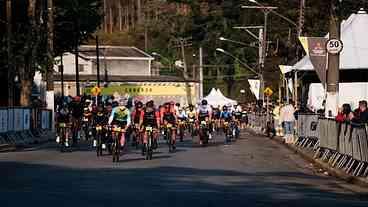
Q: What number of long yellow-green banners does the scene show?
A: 1